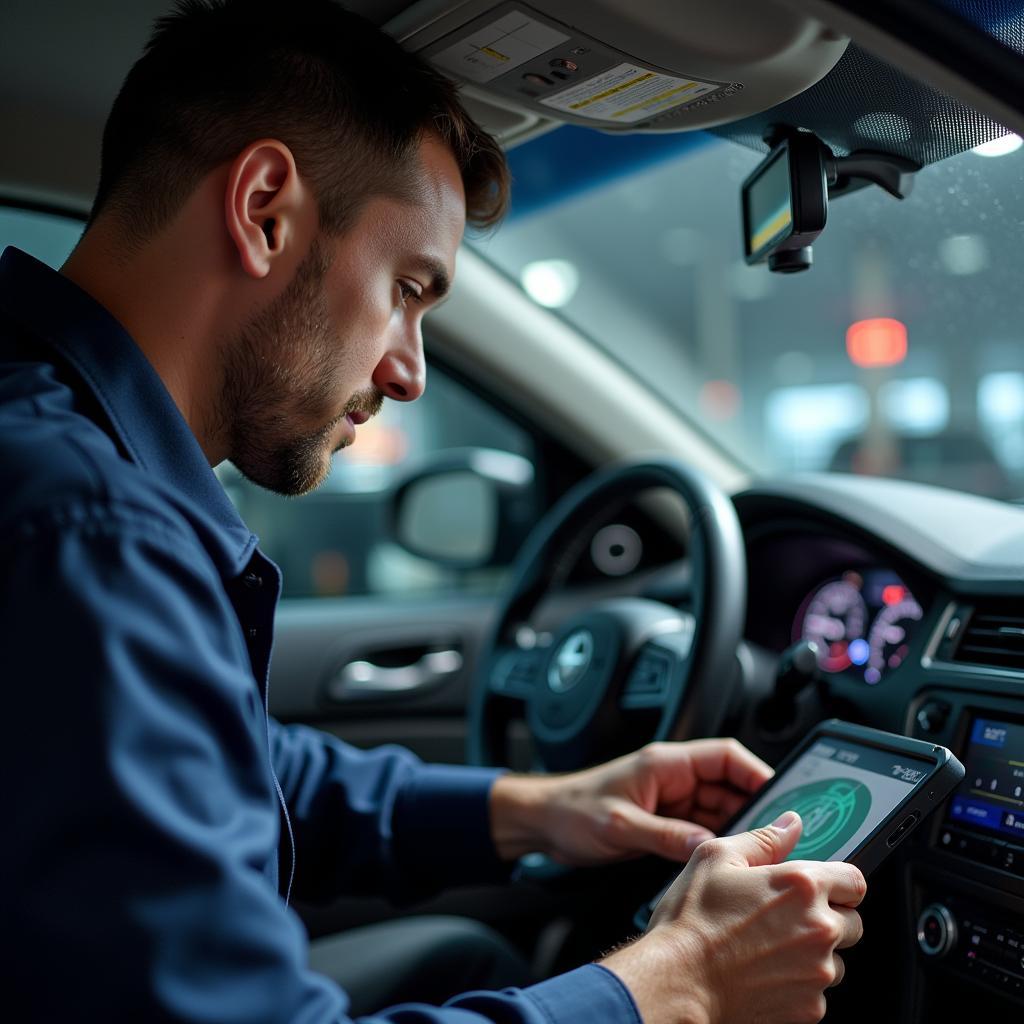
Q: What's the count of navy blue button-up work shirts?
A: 1